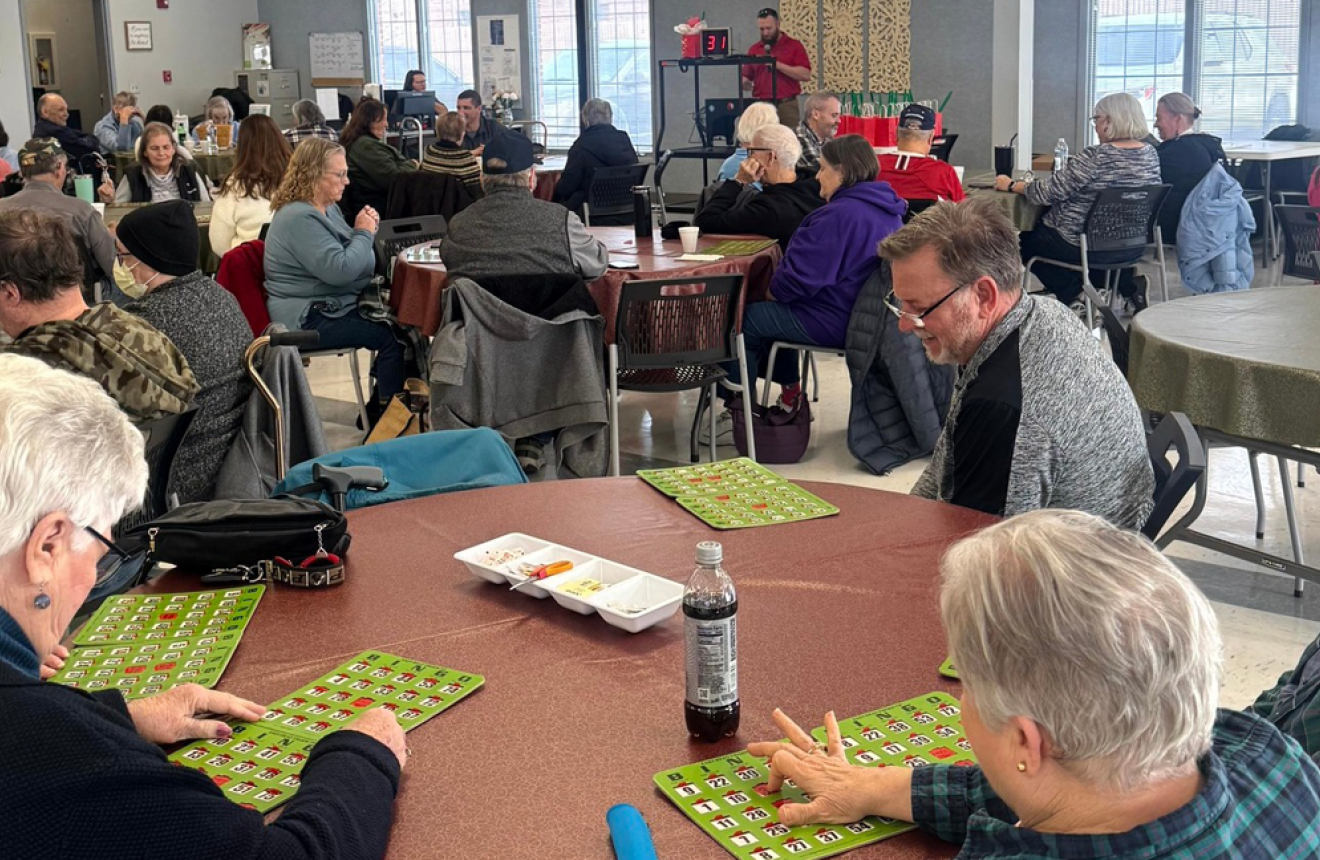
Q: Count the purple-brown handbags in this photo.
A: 1